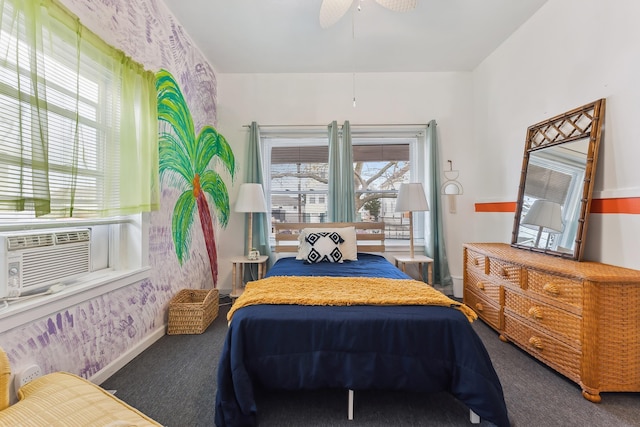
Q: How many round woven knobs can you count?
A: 7